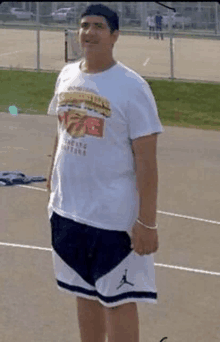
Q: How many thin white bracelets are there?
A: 1